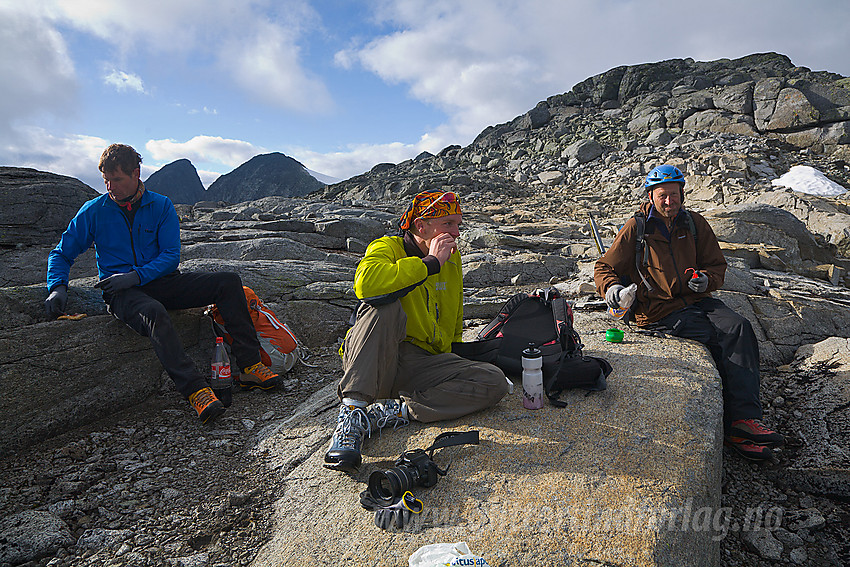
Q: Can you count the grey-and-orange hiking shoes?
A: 2